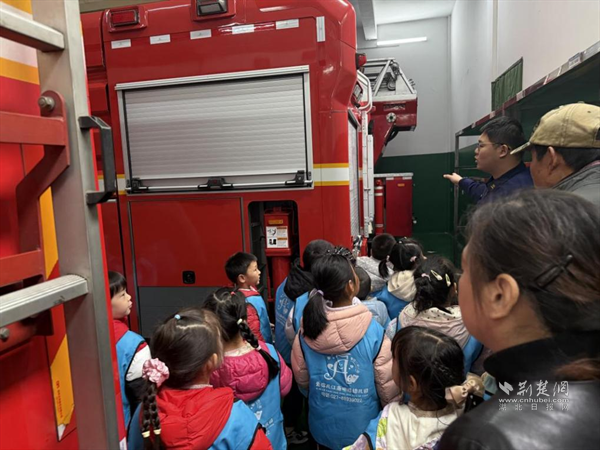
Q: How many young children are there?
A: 12